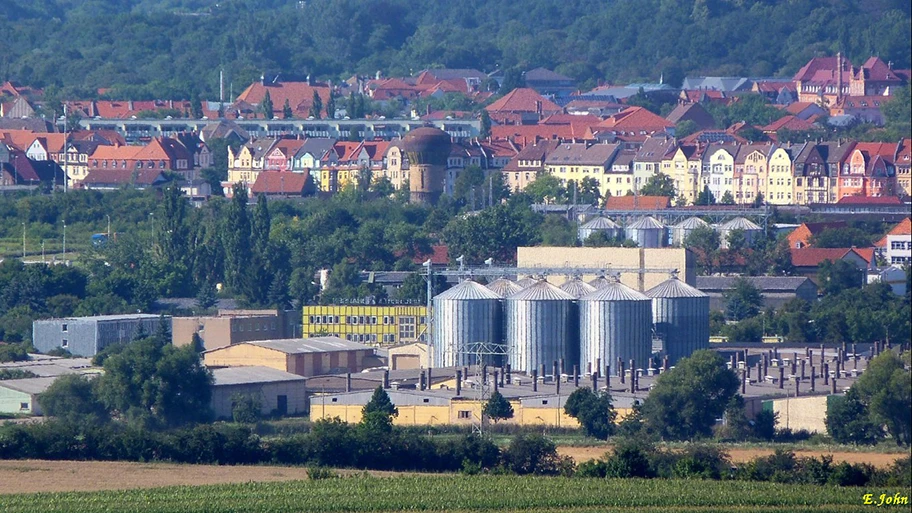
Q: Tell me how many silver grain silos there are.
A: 12